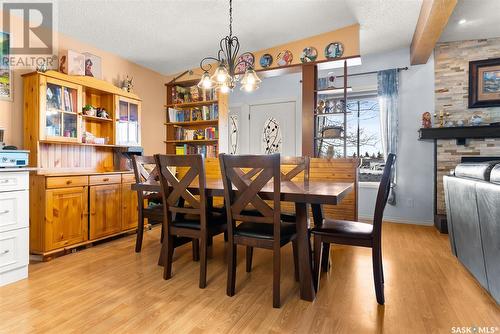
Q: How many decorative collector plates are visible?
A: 5